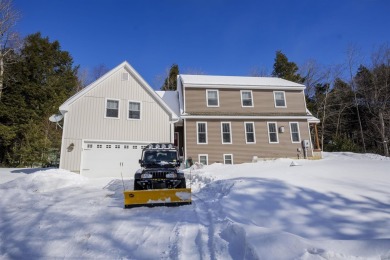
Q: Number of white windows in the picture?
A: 12